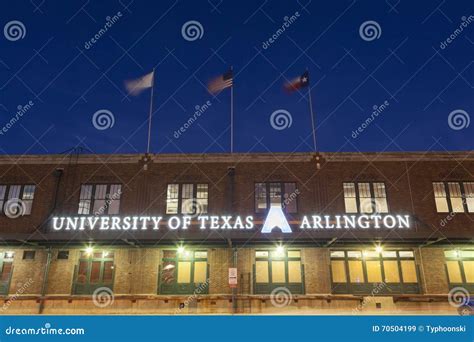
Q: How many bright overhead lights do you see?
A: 4